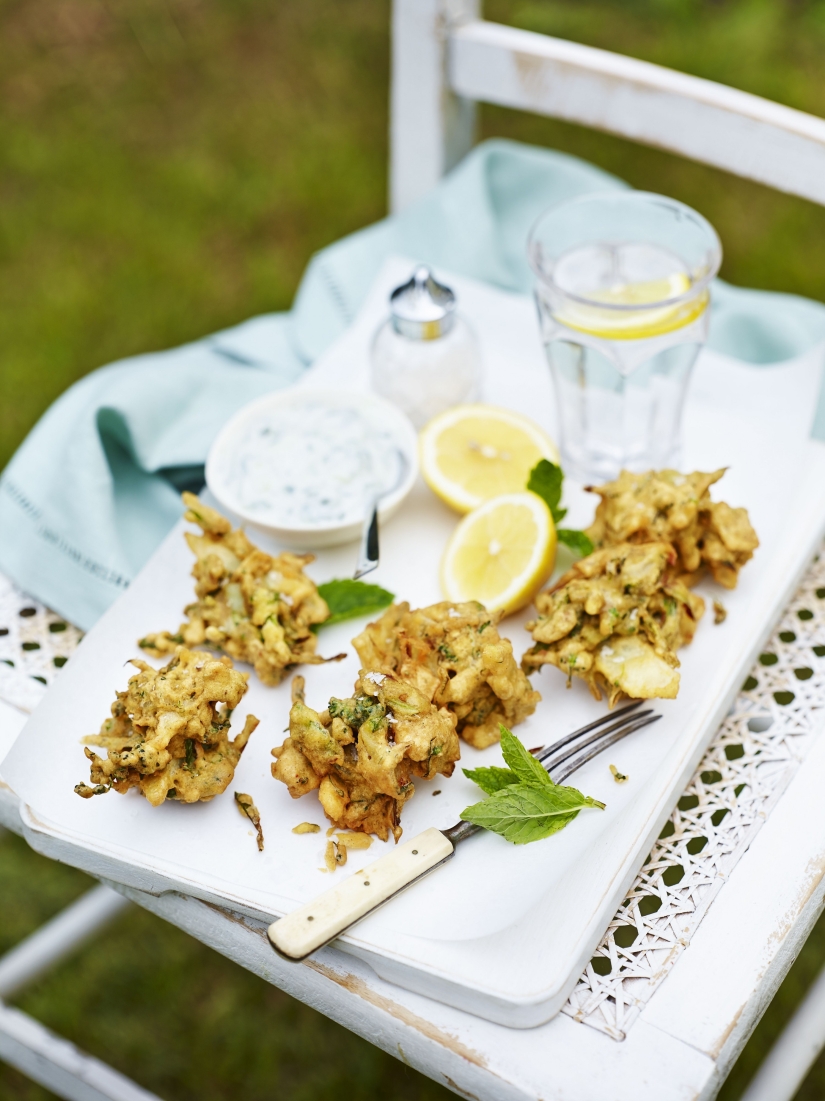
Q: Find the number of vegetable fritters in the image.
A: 6